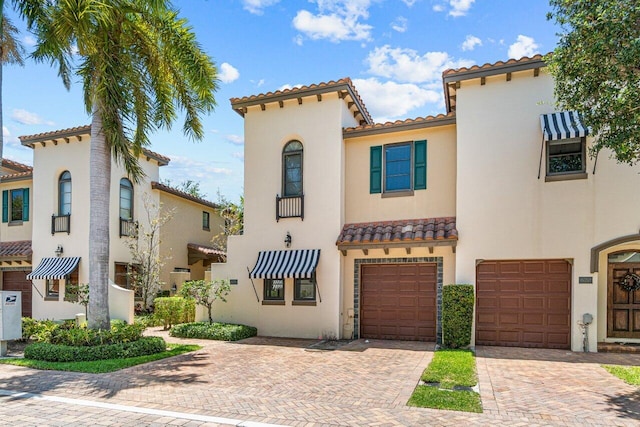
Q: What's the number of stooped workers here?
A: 0